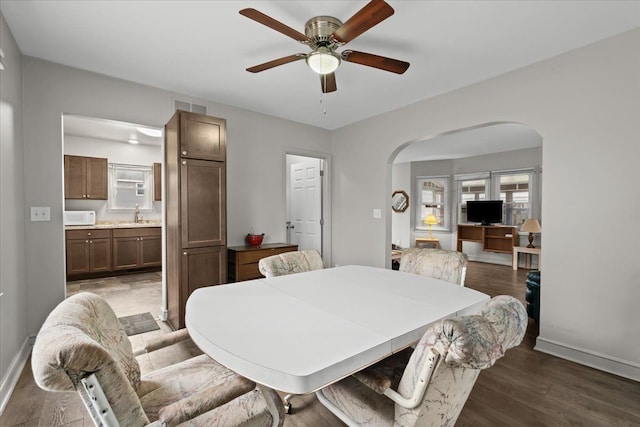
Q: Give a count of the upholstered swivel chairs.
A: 4